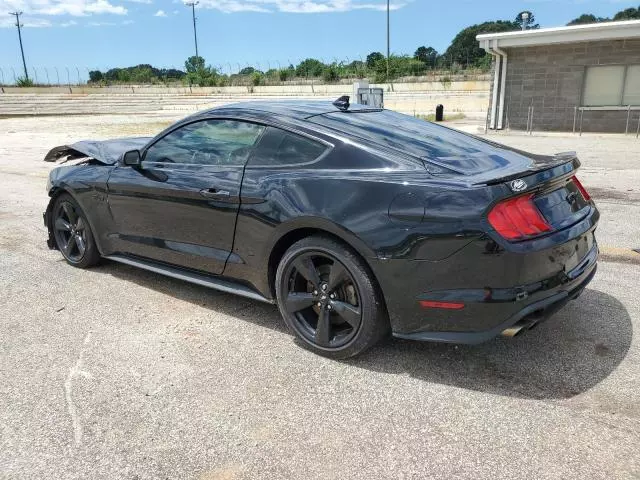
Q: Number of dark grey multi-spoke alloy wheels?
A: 2